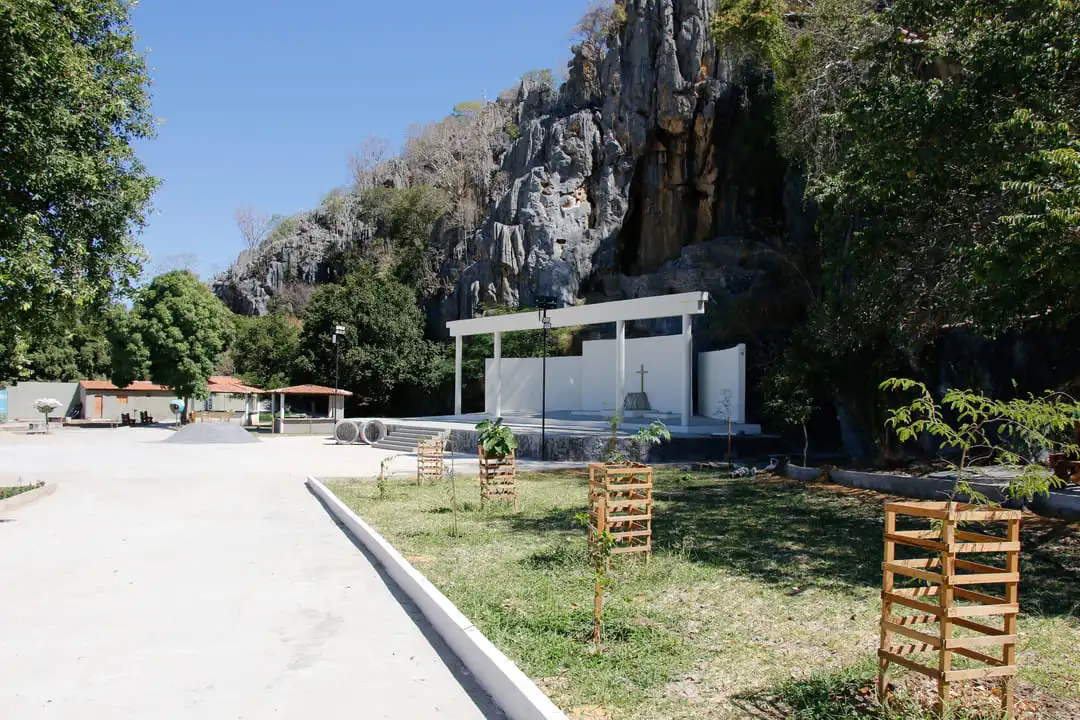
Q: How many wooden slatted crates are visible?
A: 4